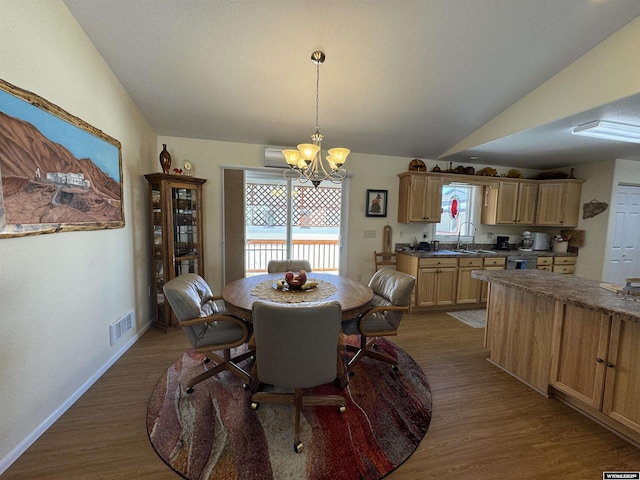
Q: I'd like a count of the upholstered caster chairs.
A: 4